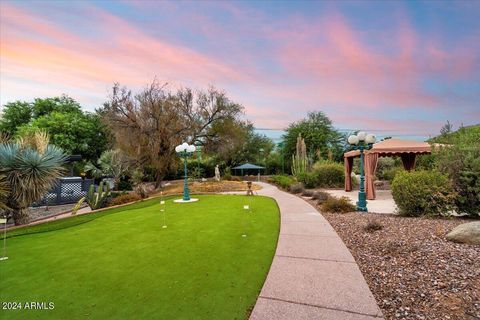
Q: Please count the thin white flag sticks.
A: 3